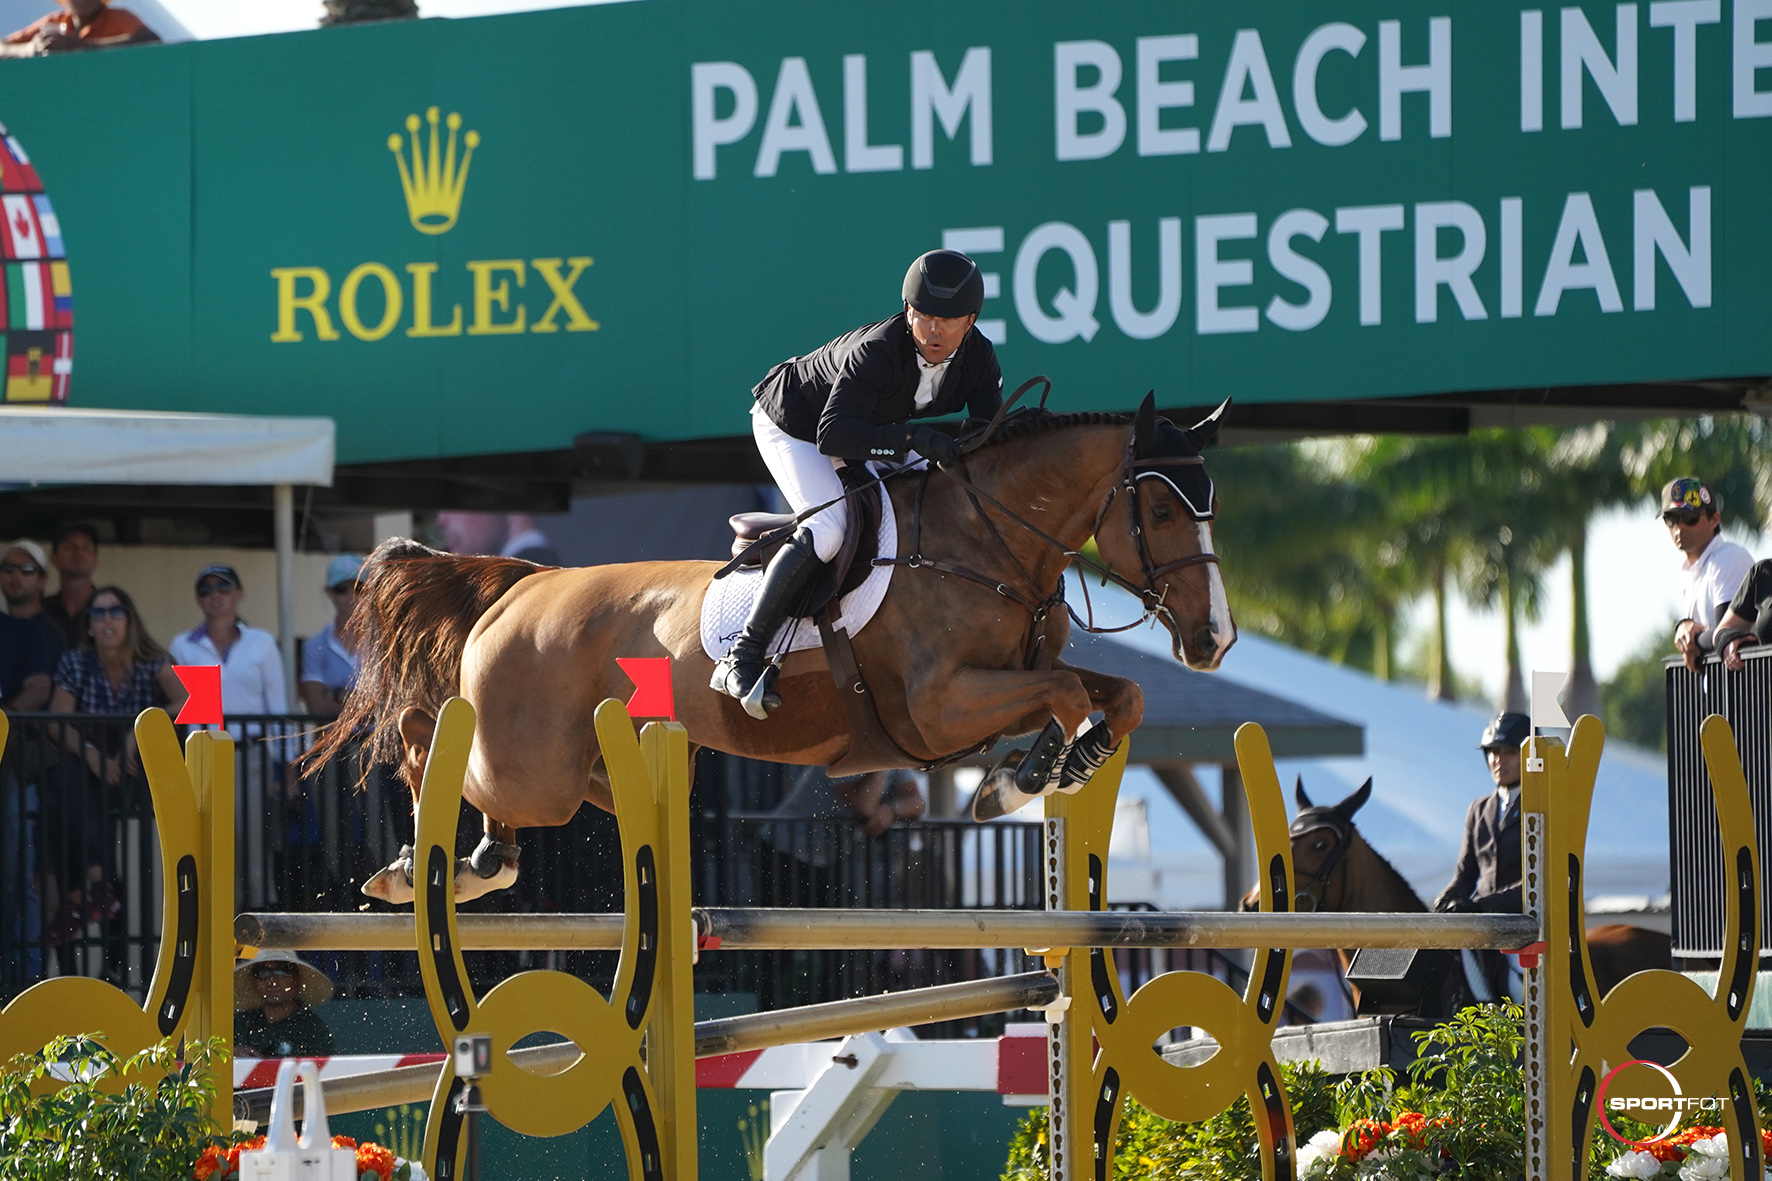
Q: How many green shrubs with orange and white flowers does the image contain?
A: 3